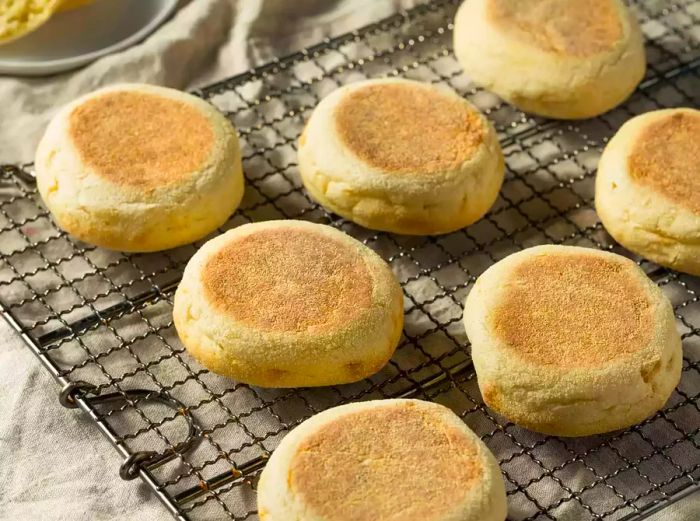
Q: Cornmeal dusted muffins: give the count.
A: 7